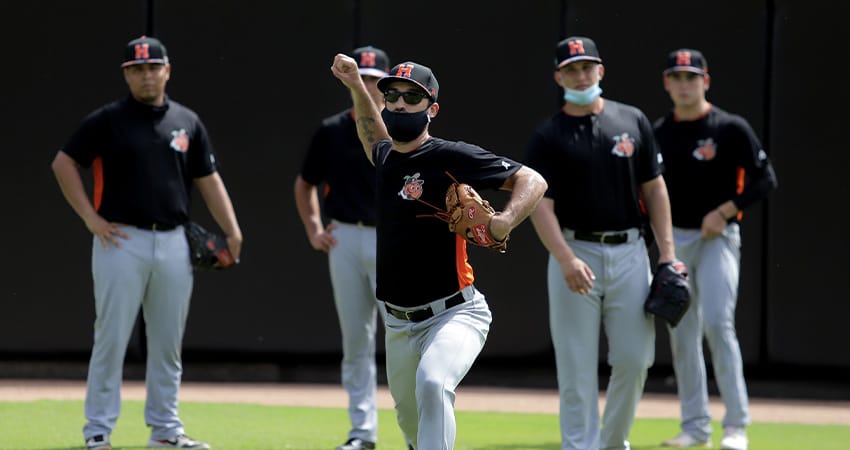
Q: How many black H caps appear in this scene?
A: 5